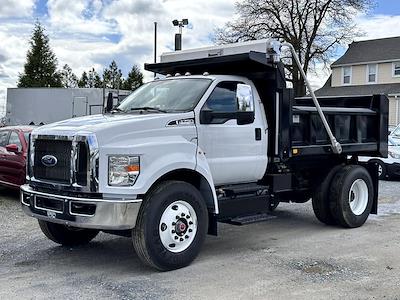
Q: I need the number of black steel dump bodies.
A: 1